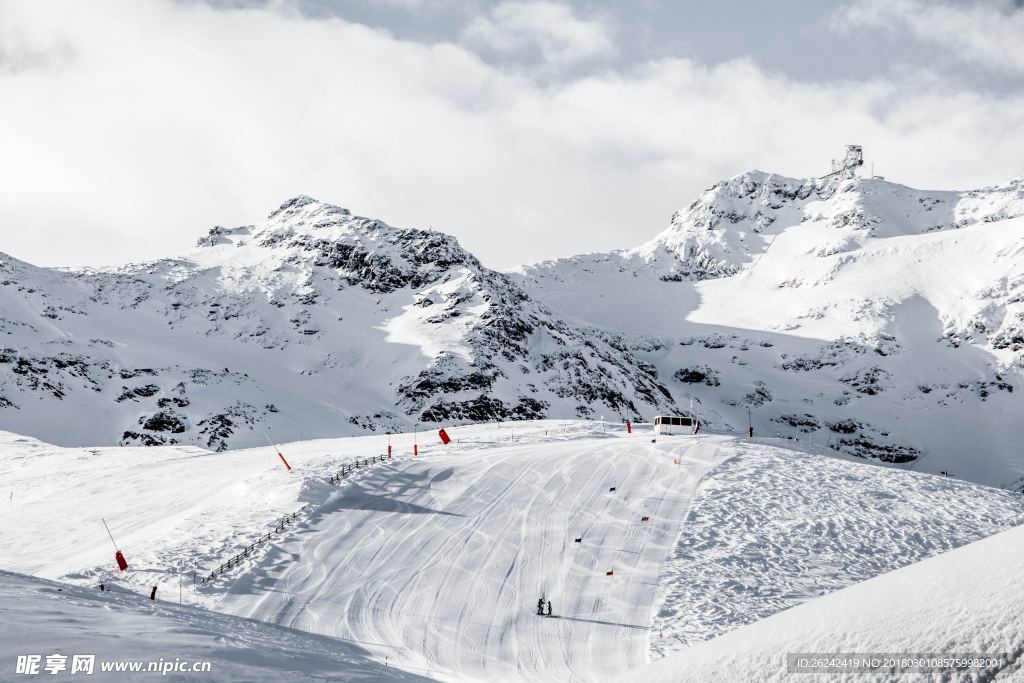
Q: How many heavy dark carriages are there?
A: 0